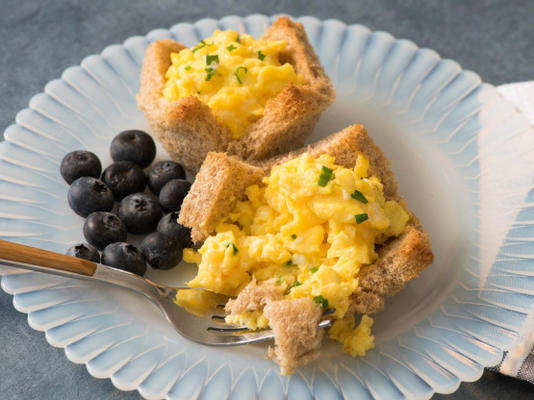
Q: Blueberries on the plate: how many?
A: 12